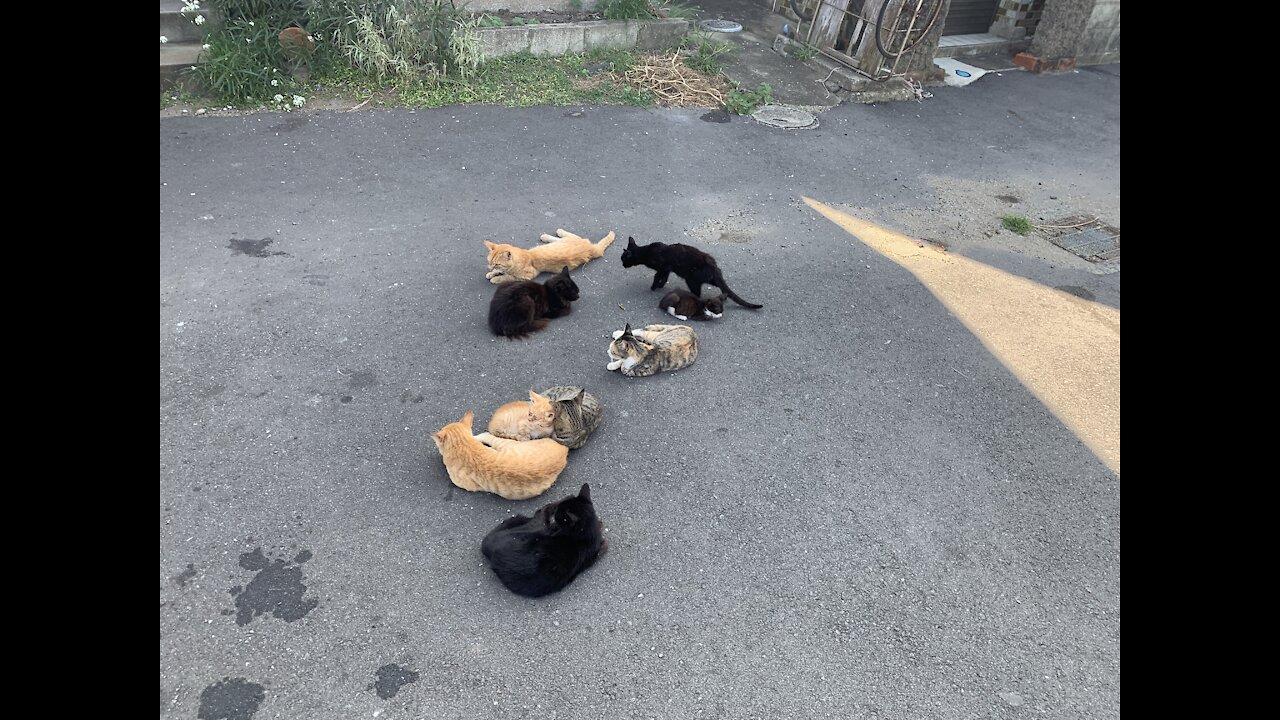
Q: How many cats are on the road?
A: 9